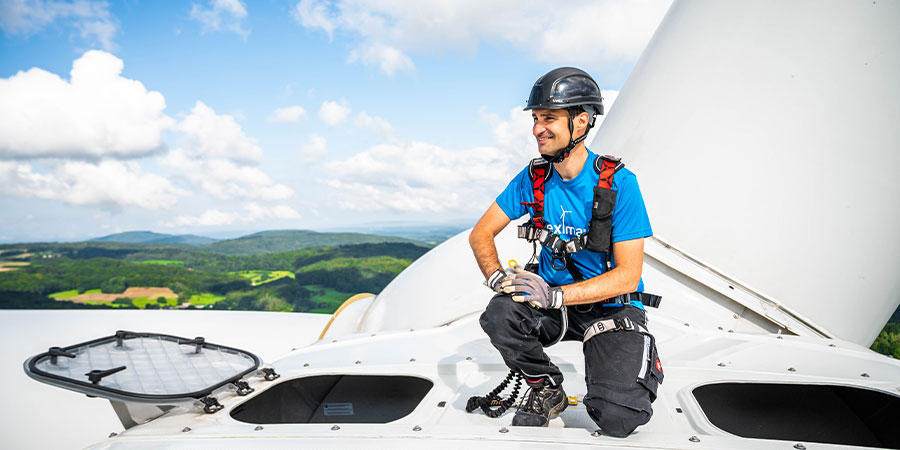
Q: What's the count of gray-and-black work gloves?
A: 2